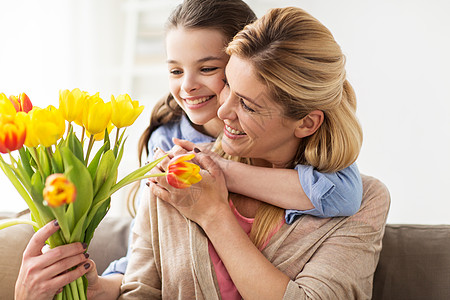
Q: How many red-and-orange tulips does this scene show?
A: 4